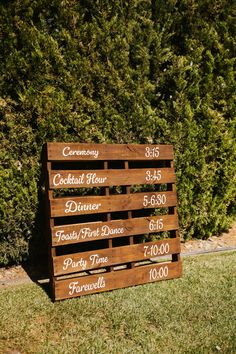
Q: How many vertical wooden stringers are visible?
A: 4